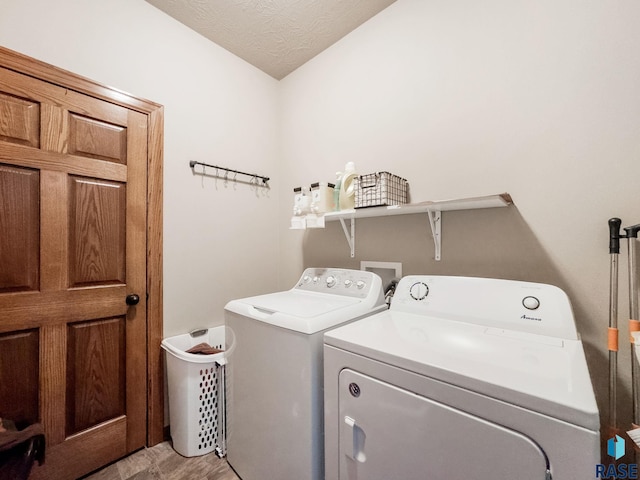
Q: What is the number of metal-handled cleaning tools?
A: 2